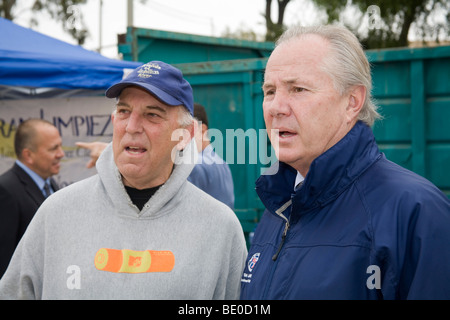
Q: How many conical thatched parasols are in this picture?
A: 0